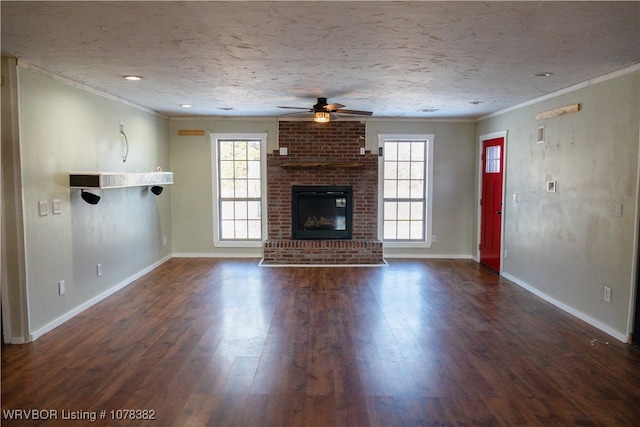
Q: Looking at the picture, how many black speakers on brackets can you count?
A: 2